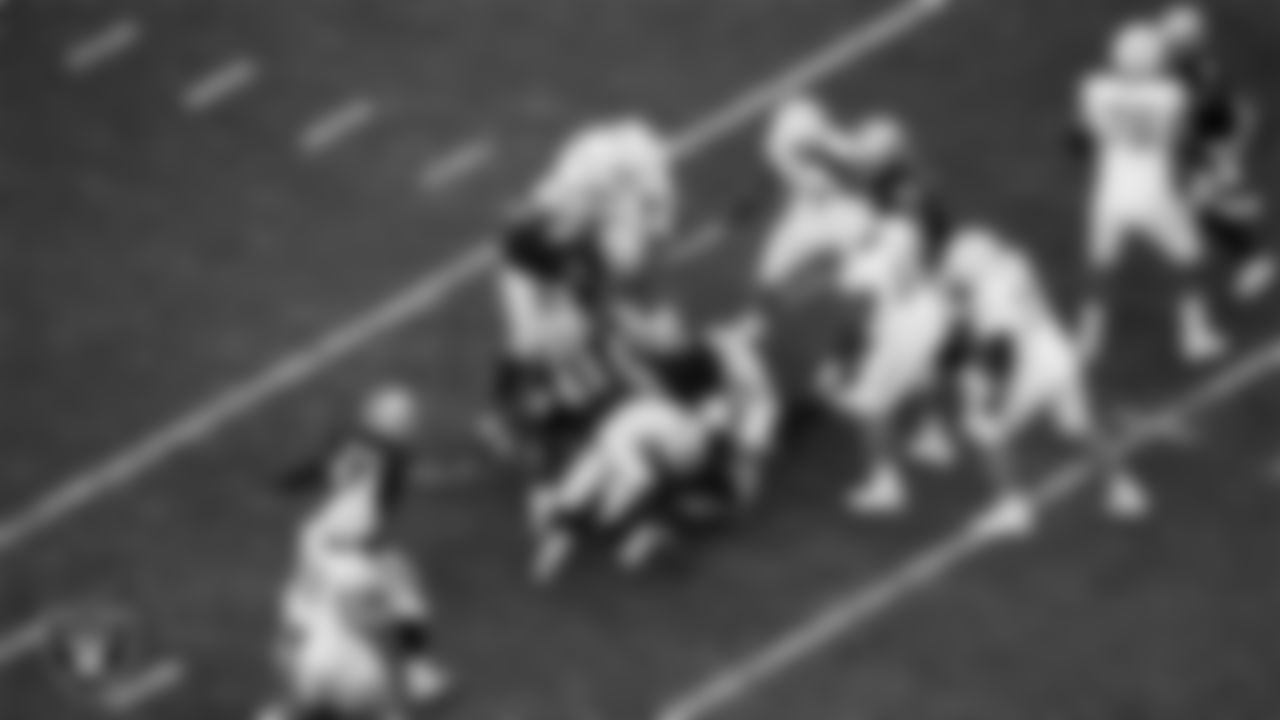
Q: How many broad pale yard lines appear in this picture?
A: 2